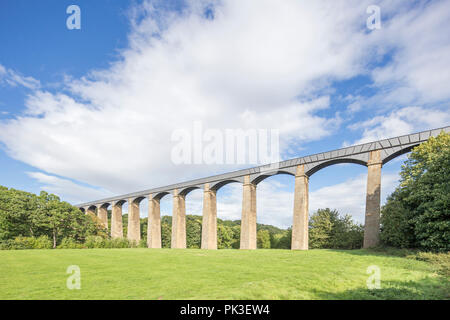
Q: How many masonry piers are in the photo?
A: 10